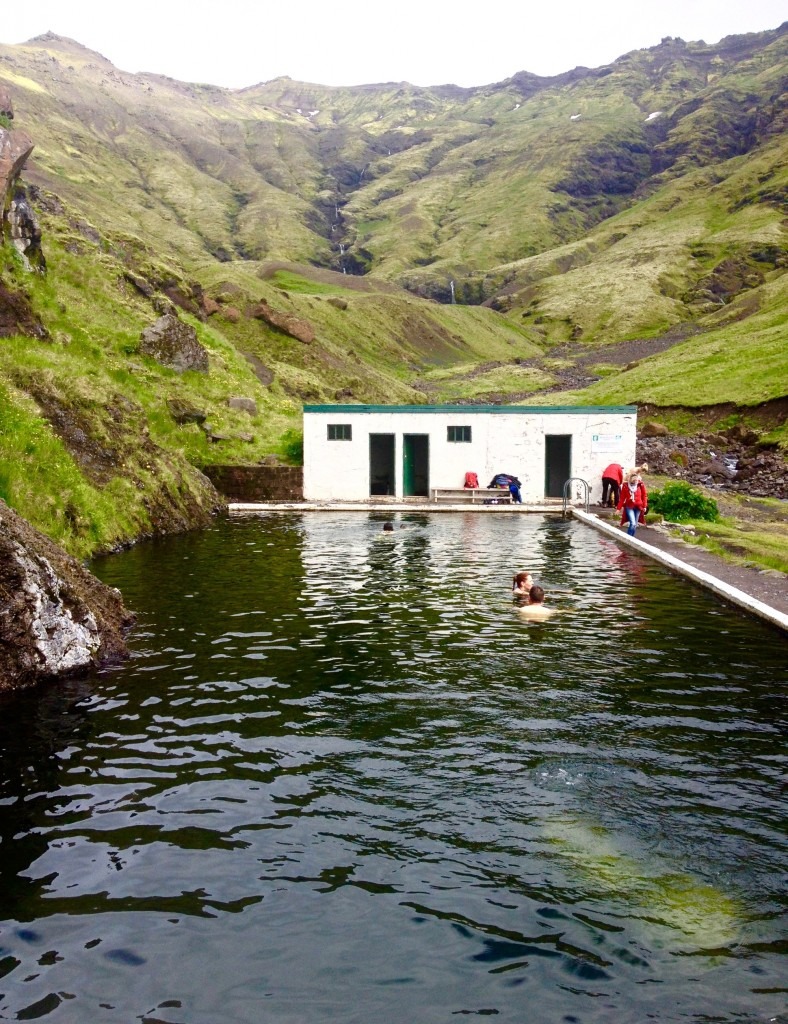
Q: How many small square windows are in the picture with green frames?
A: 2